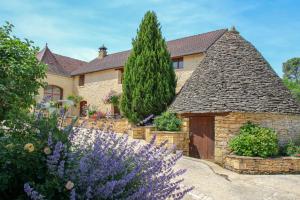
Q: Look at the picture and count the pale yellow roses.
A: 3